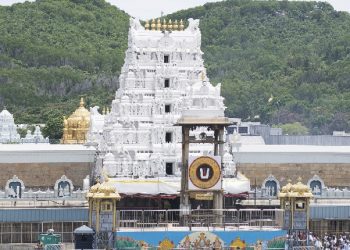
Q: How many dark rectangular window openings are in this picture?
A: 5